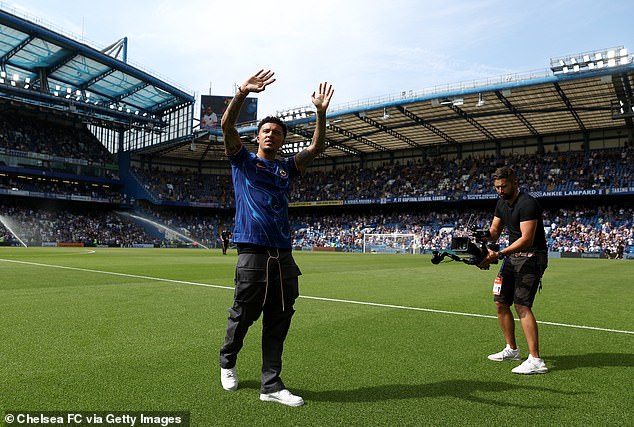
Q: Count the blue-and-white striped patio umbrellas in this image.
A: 0